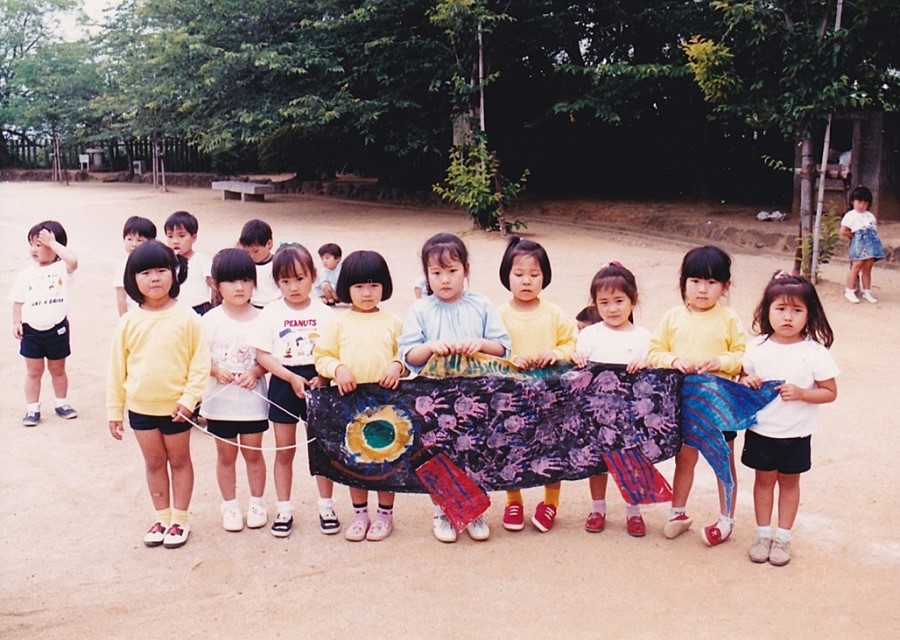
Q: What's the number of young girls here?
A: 10